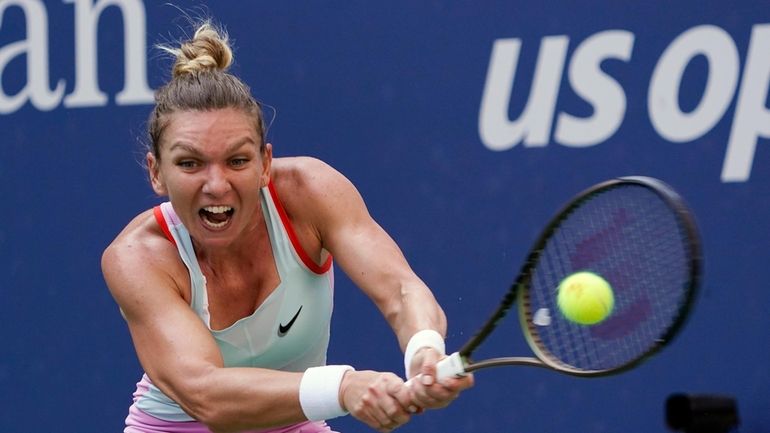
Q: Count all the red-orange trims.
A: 2